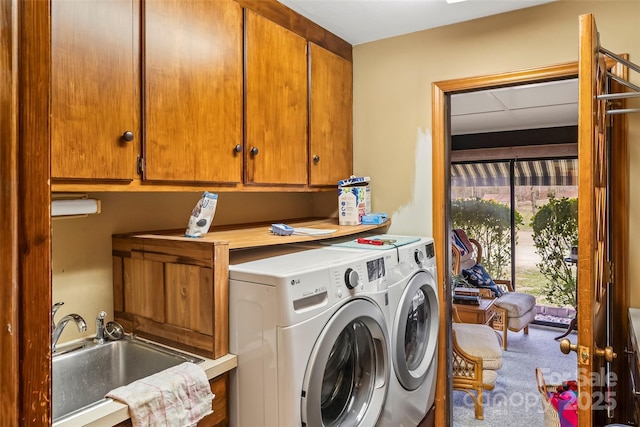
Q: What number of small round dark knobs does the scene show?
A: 4